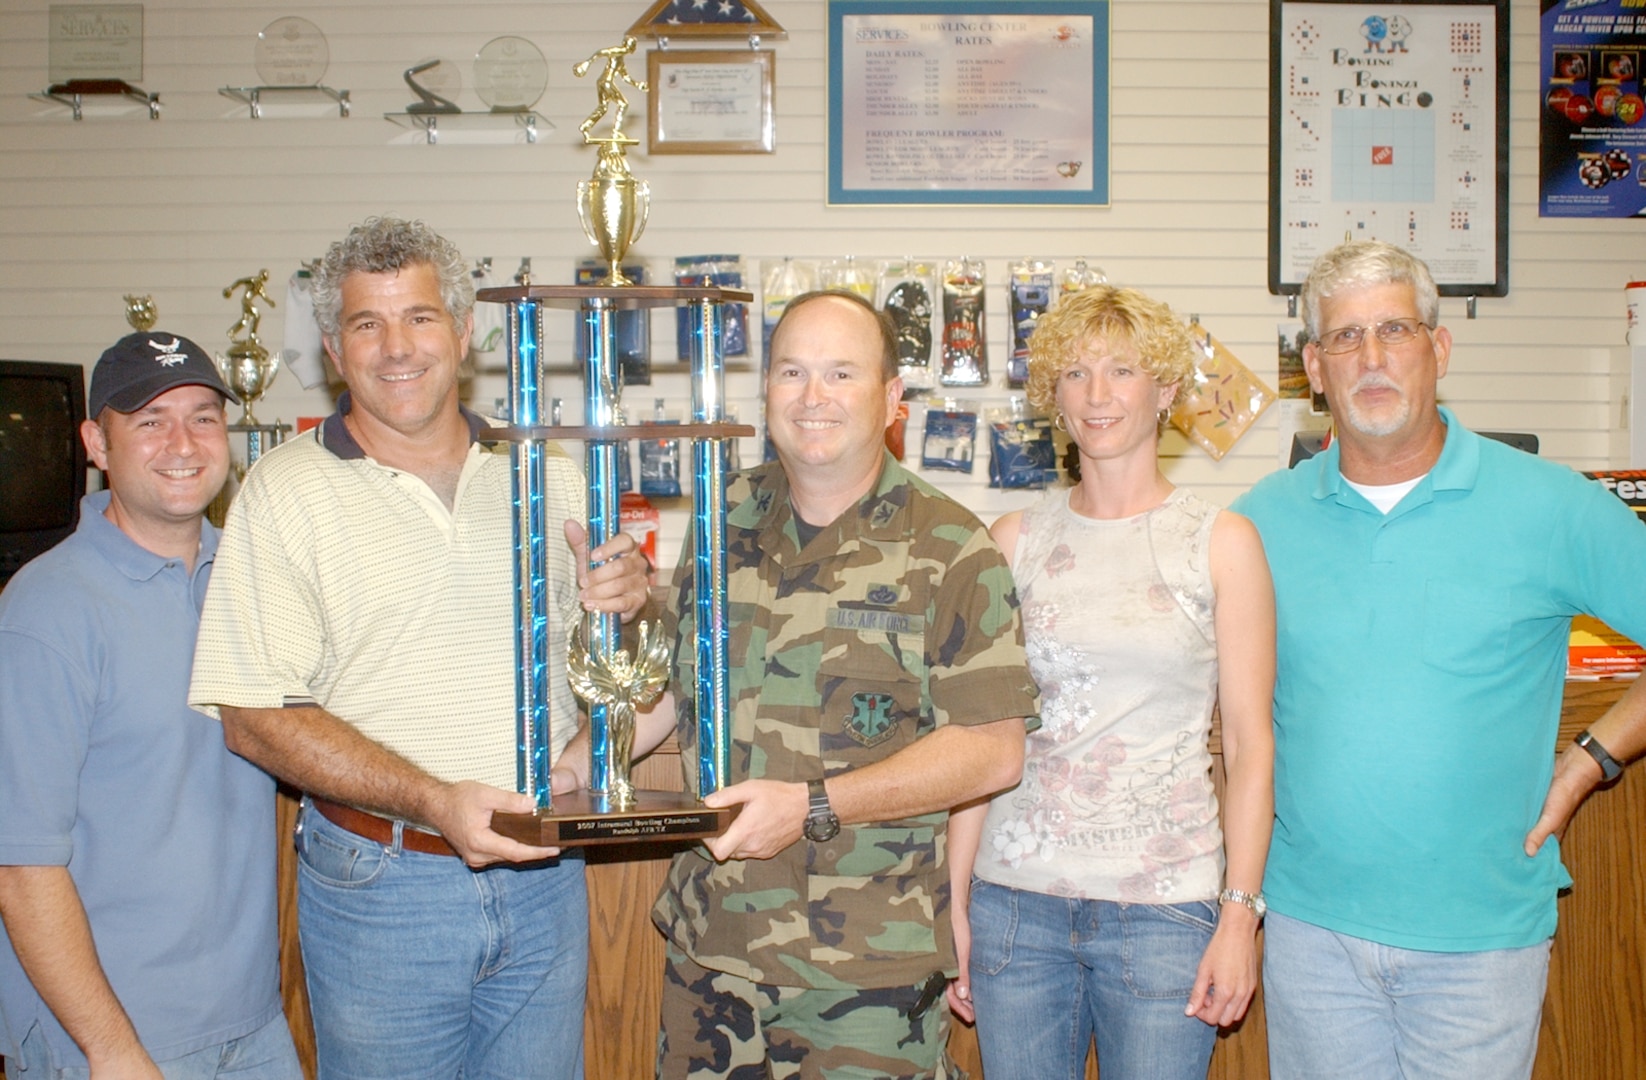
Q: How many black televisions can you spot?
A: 1